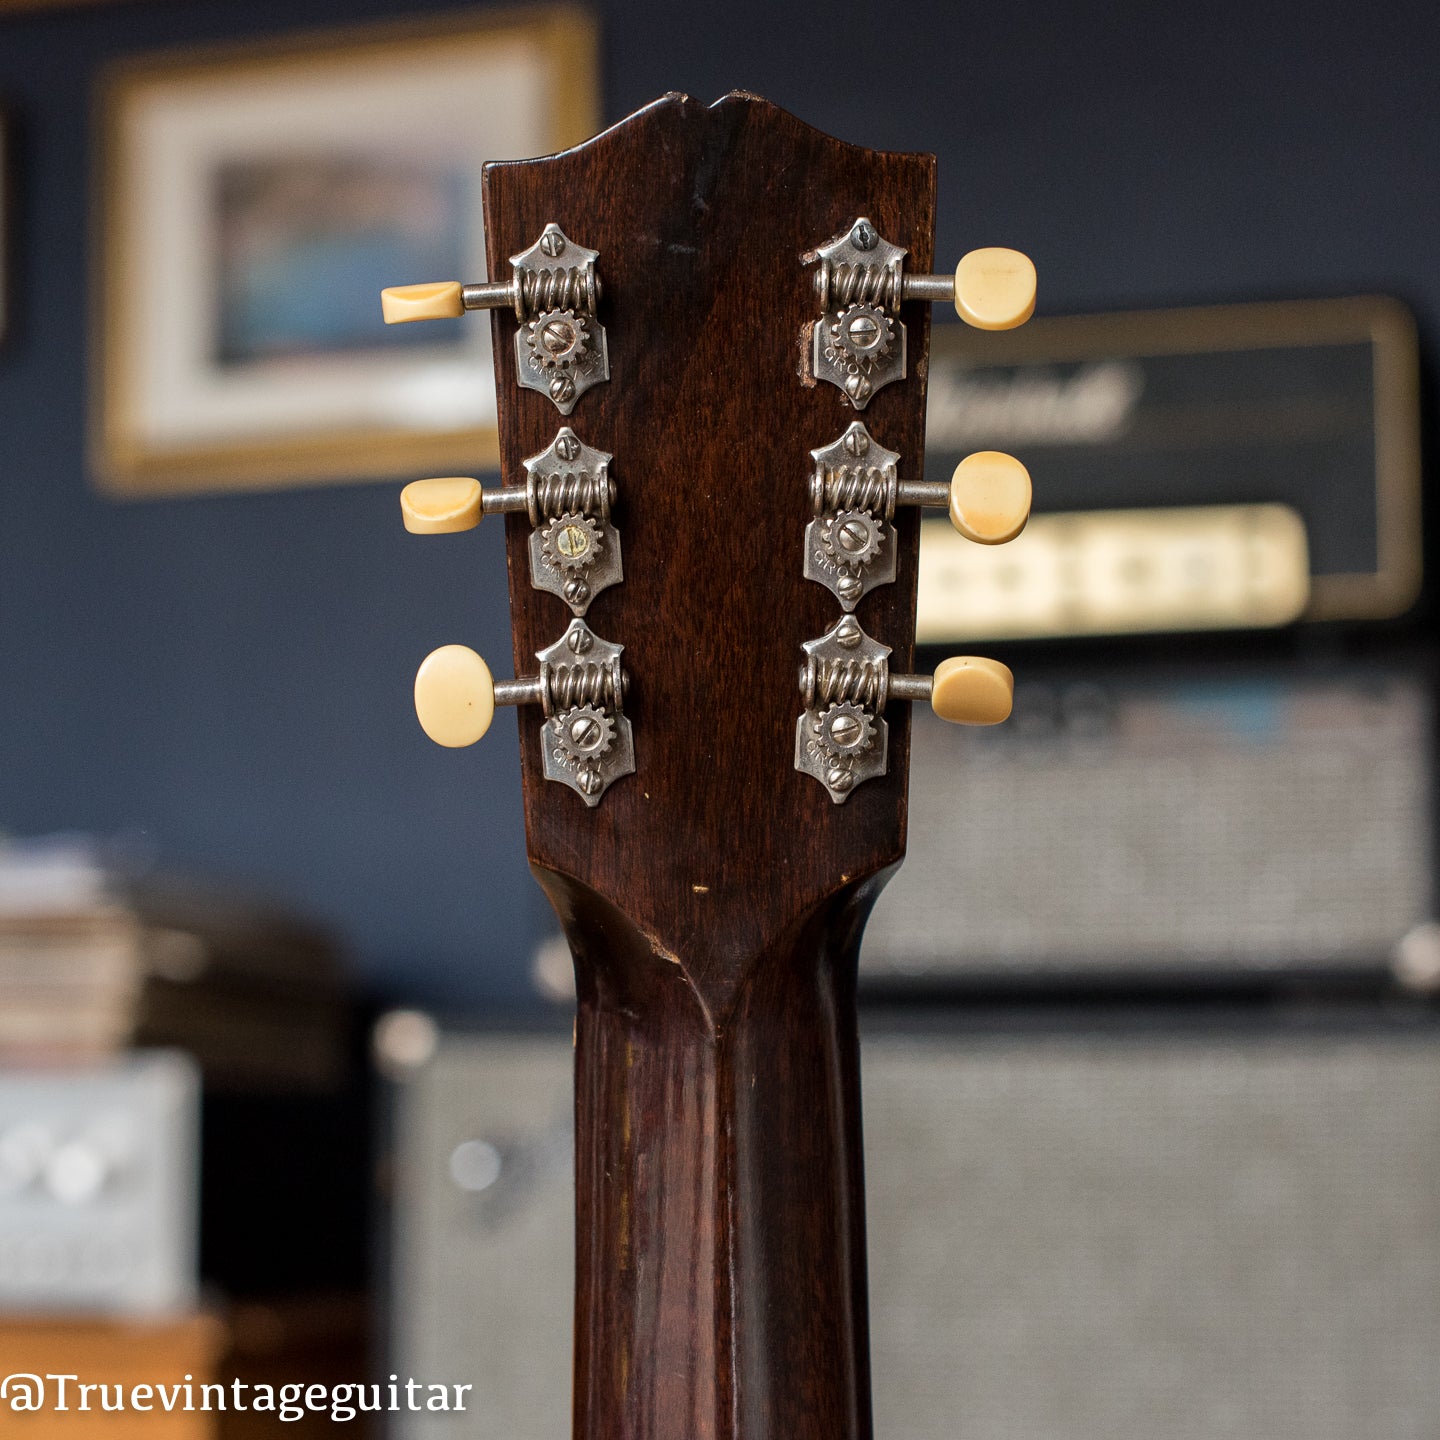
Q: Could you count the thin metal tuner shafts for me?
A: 6